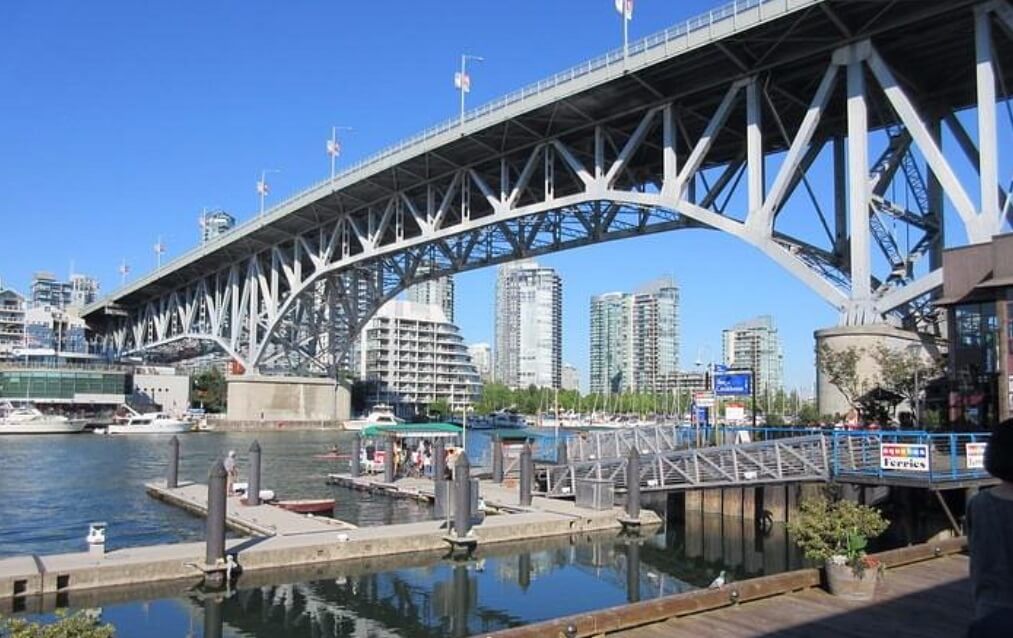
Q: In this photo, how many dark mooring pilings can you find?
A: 11